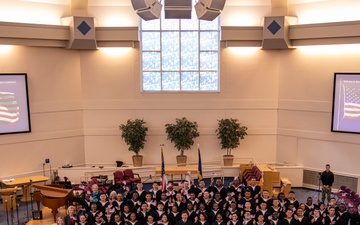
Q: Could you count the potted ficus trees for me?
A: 3